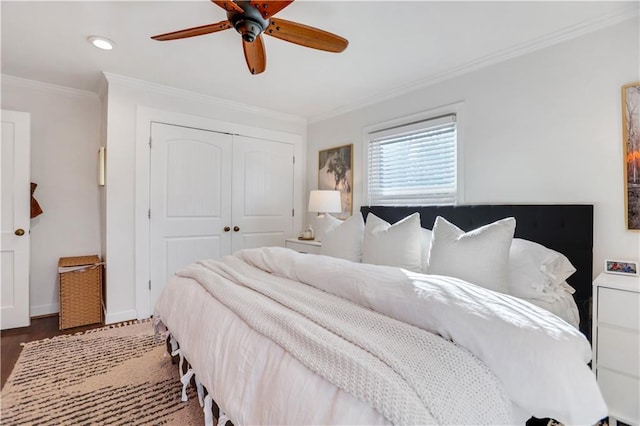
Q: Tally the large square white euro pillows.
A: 3